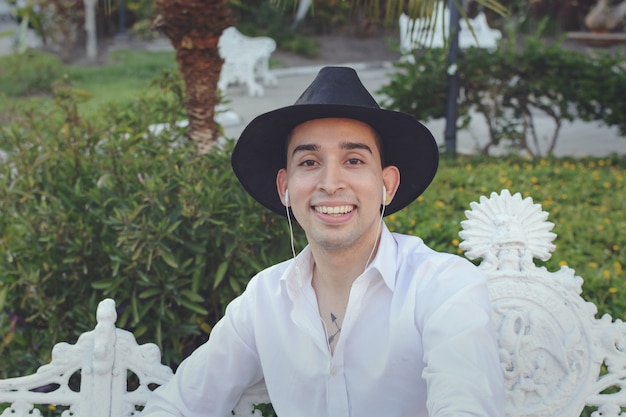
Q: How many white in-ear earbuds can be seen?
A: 2